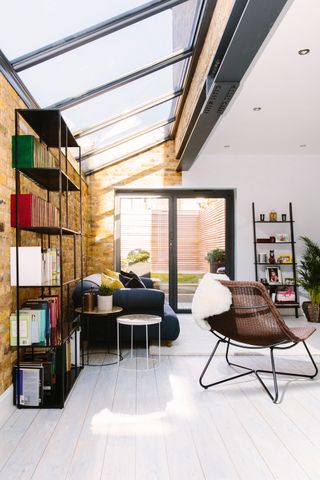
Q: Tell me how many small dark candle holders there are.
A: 2